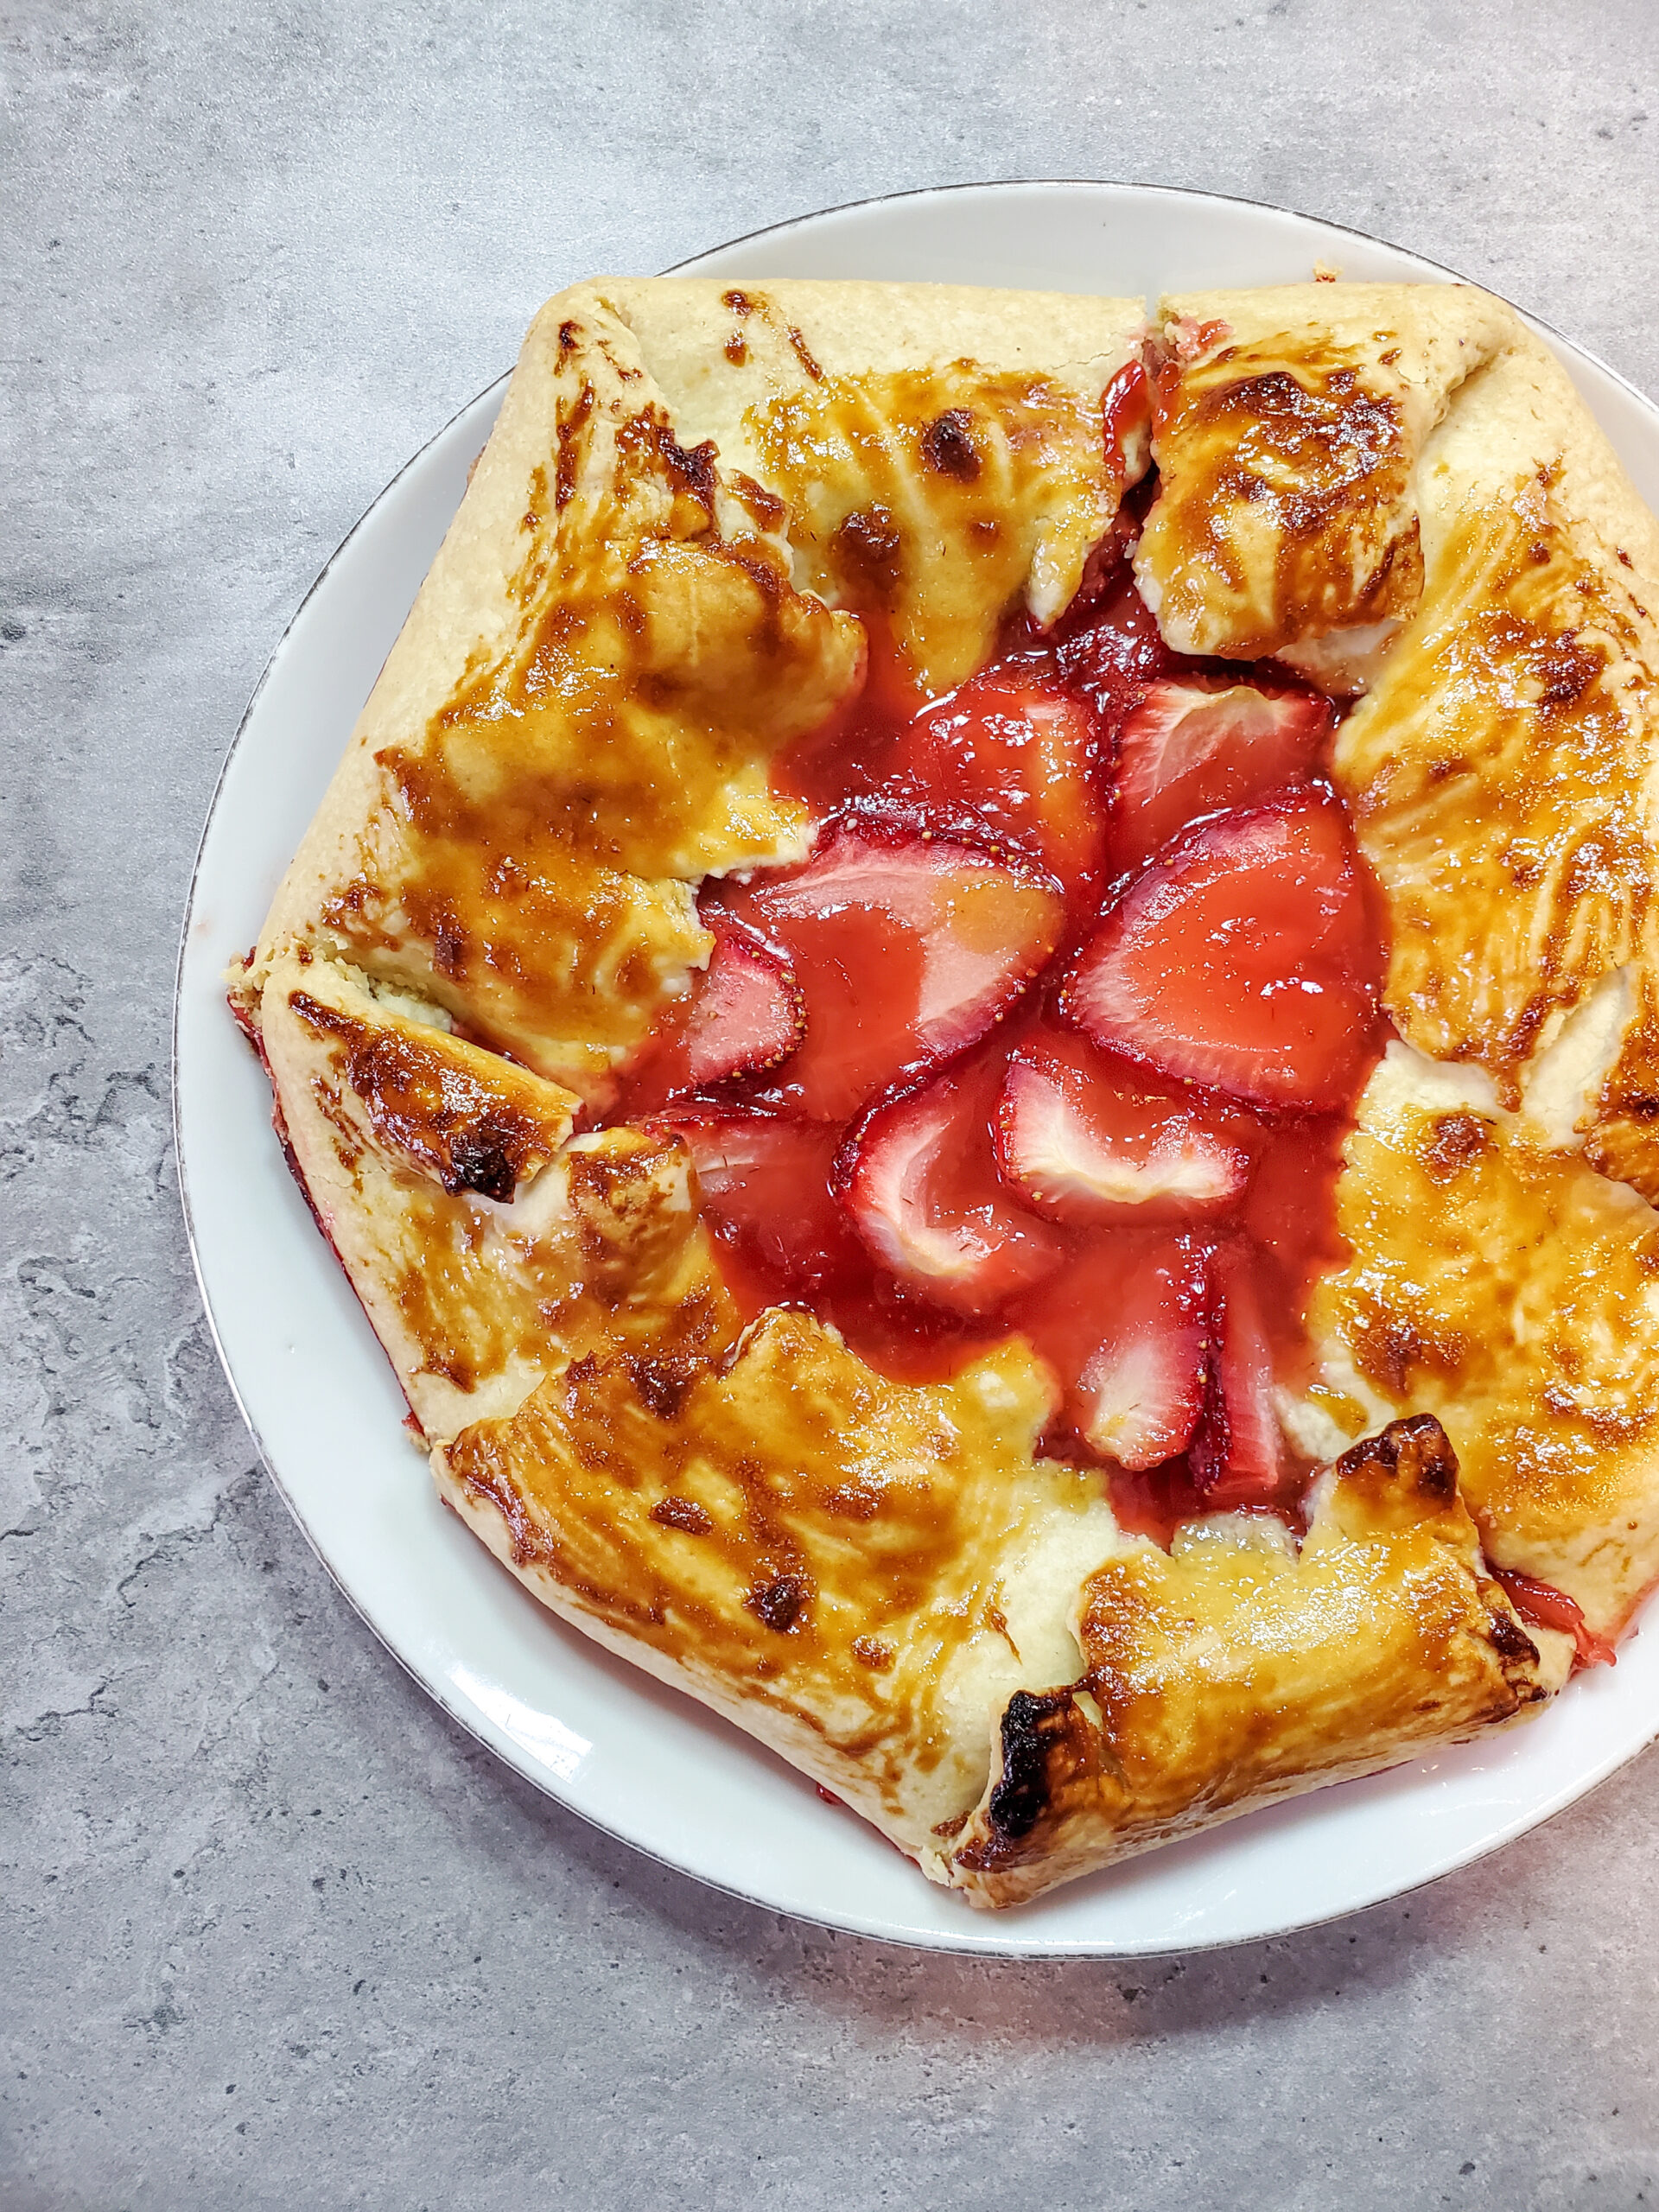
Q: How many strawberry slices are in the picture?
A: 10